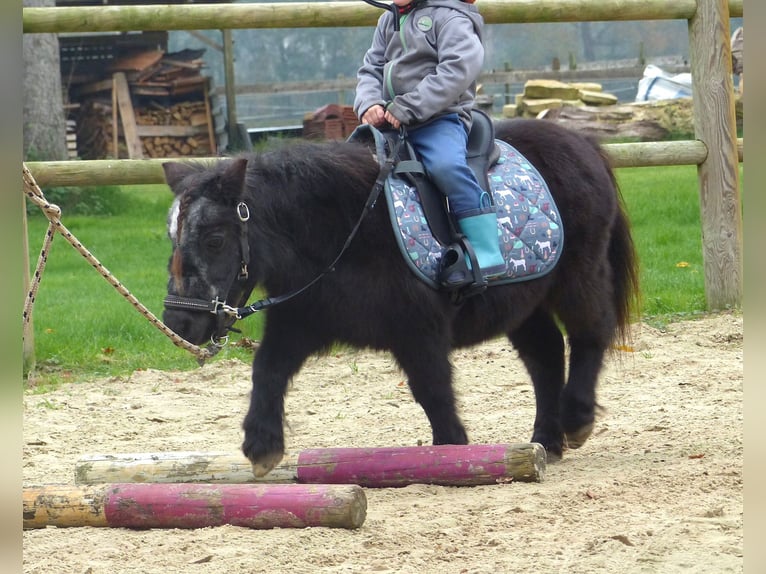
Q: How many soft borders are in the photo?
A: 2